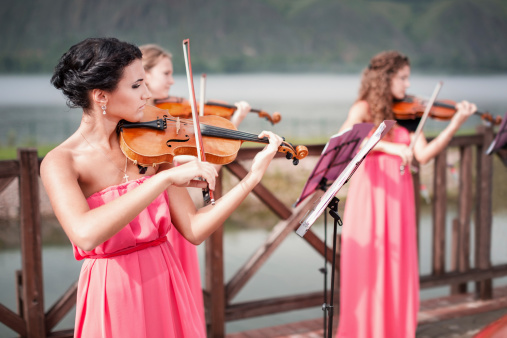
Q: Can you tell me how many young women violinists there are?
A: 3